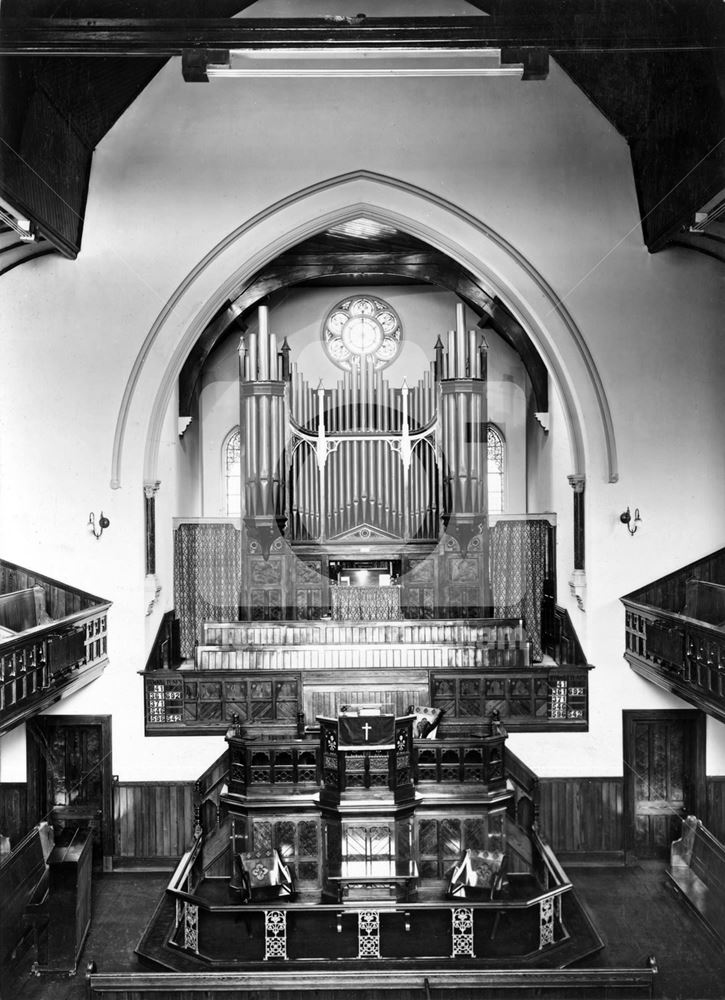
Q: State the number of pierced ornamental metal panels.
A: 5